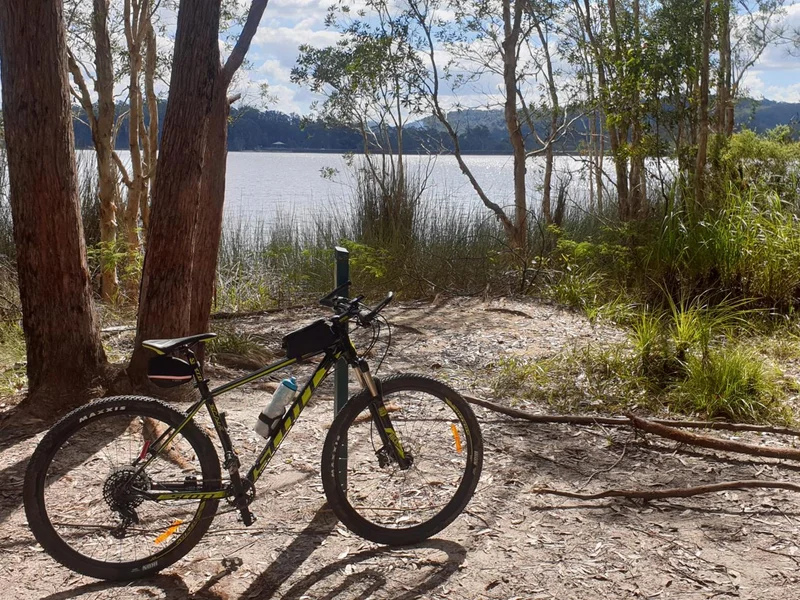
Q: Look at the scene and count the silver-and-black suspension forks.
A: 1